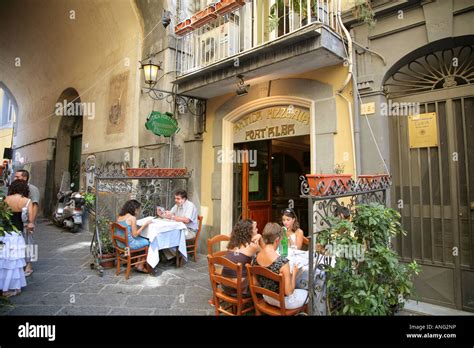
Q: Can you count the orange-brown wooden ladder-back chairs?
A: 6